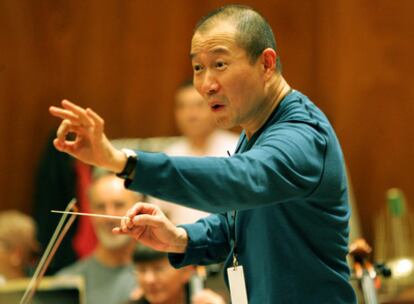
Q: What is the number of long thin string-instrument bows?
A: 1